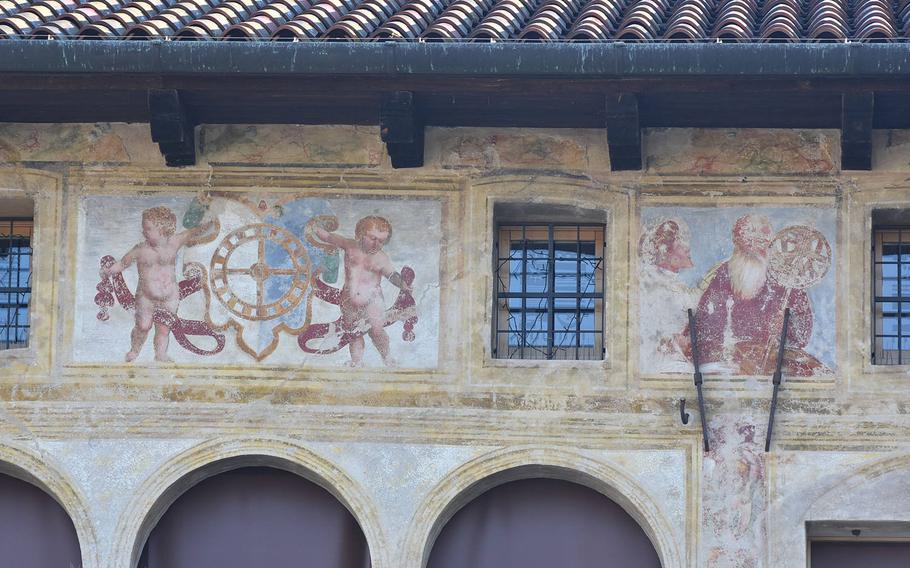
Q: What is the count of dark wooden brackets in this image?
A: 4